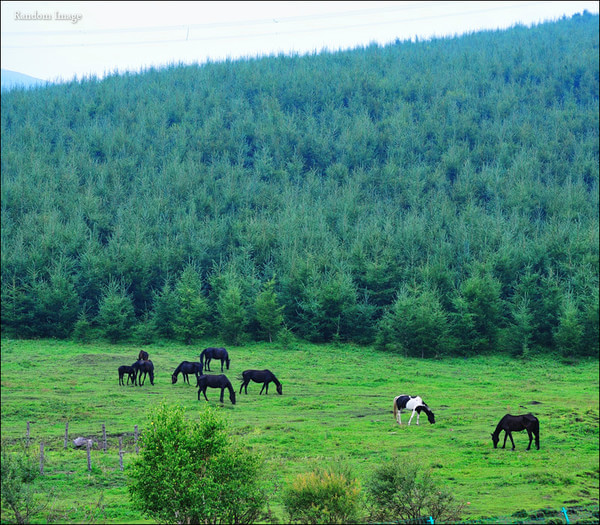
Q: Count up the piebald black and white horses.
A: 1